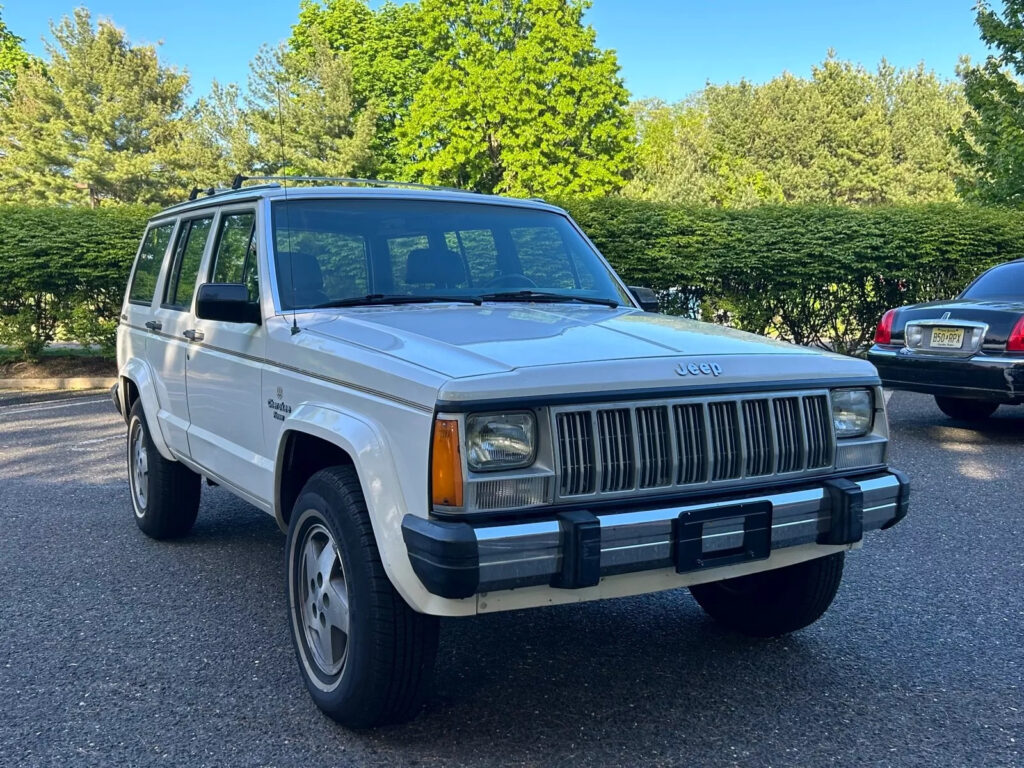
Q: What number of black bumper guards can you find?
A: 2